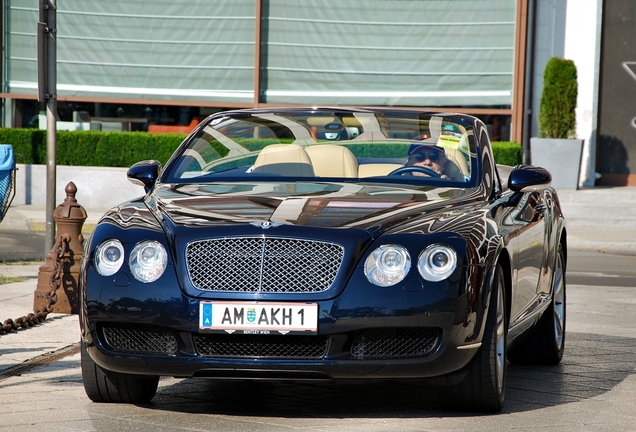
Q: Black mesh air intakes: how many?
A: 3